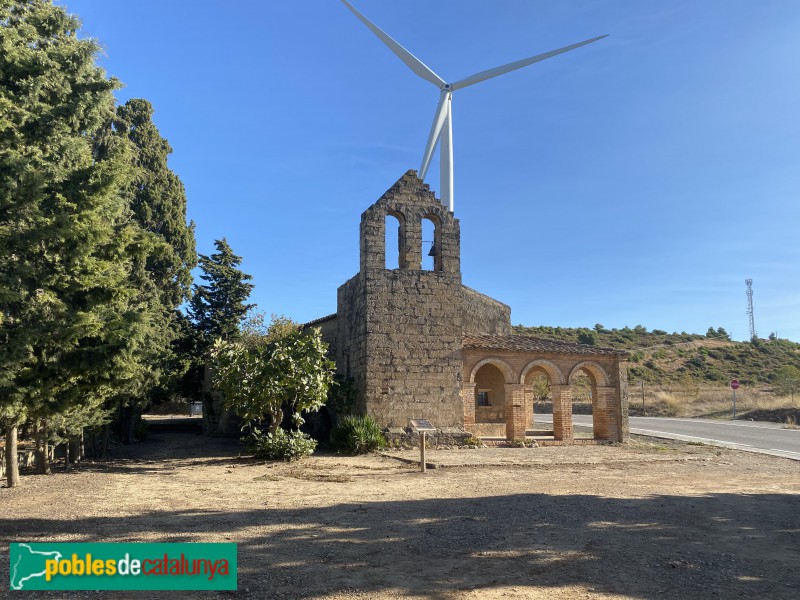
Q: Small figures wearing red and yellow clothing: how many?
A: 0